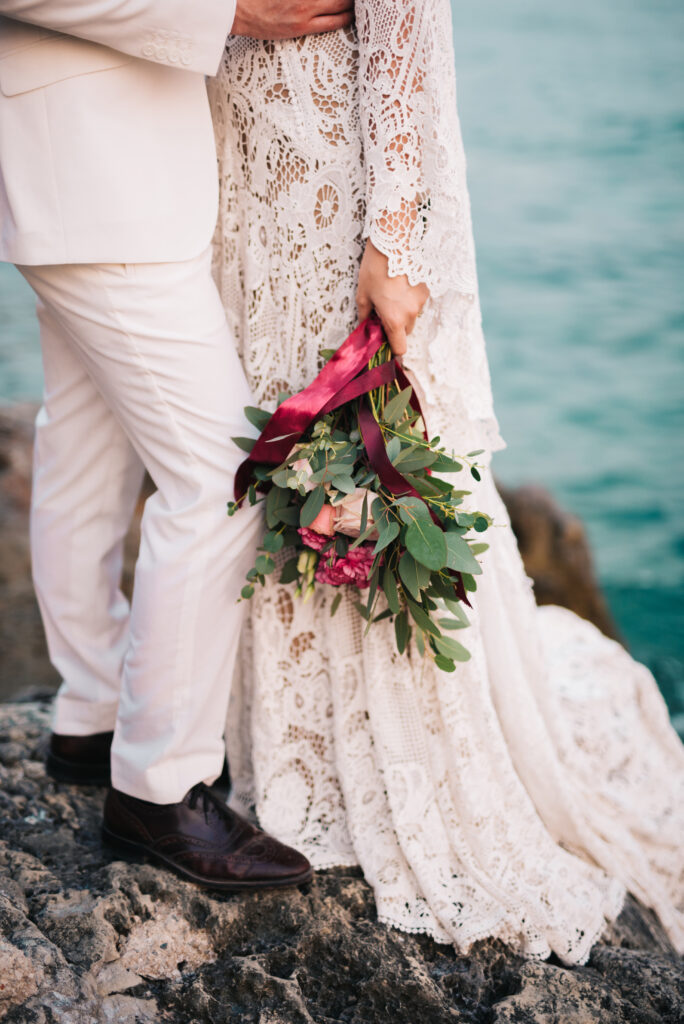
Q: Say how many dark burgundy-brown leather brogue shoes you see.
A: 2